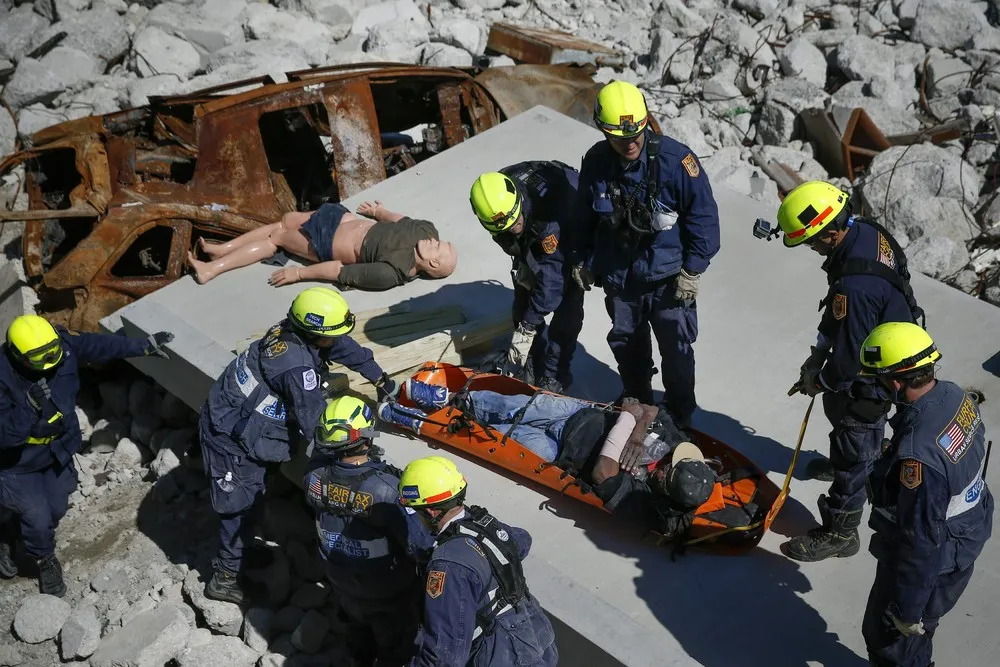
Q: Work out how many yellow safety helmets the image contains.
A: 8